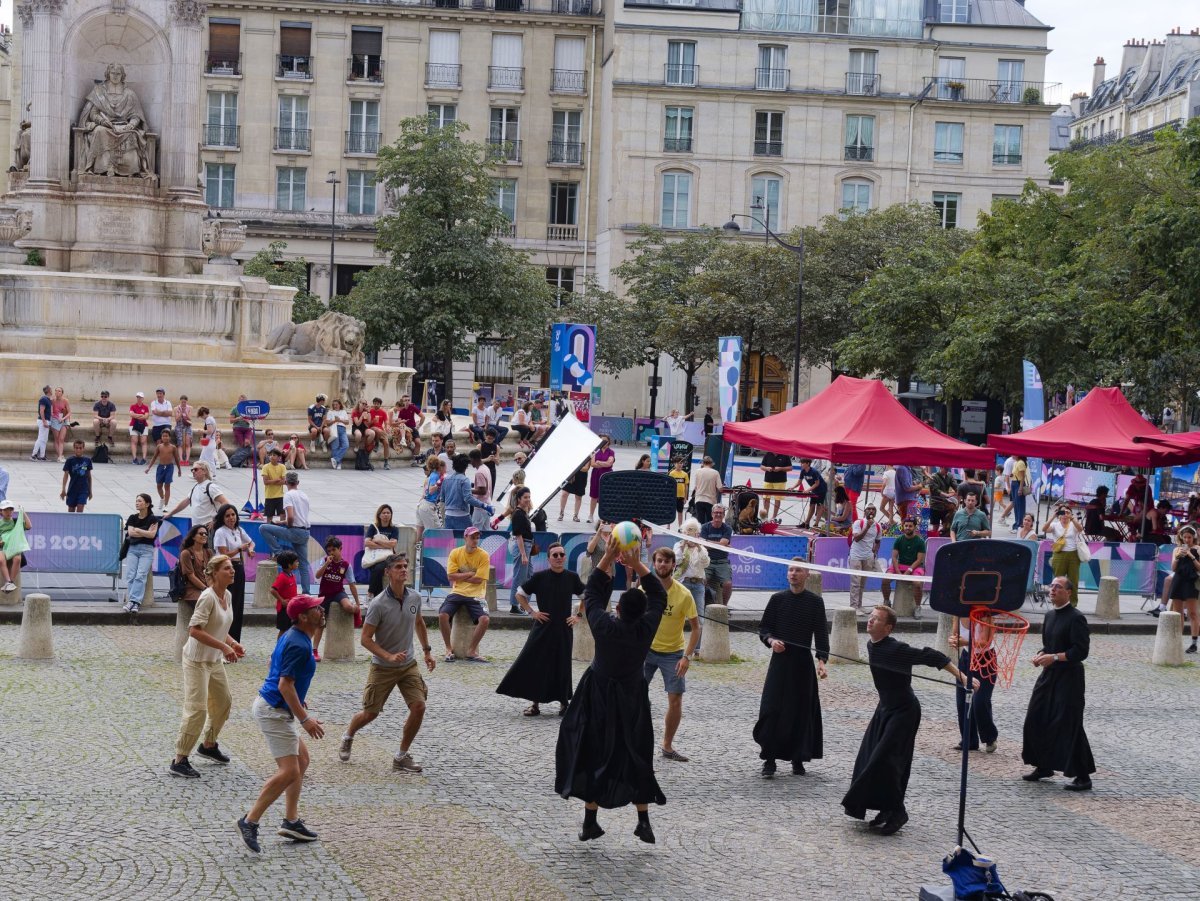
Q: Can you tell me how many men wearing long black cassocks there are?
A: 5